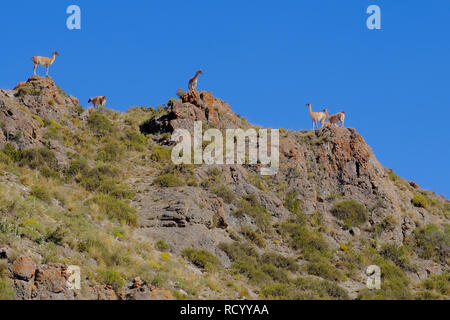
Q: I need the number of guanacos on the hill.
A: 5